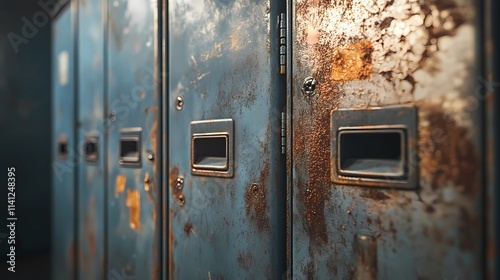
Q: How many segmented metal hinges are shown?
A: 2